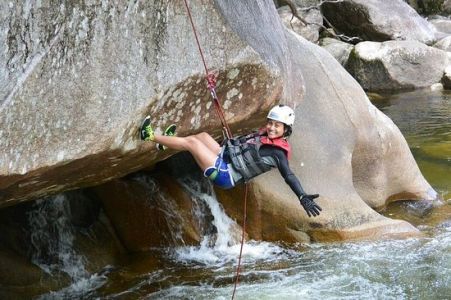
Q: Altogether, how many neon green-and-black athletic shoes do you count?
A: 2